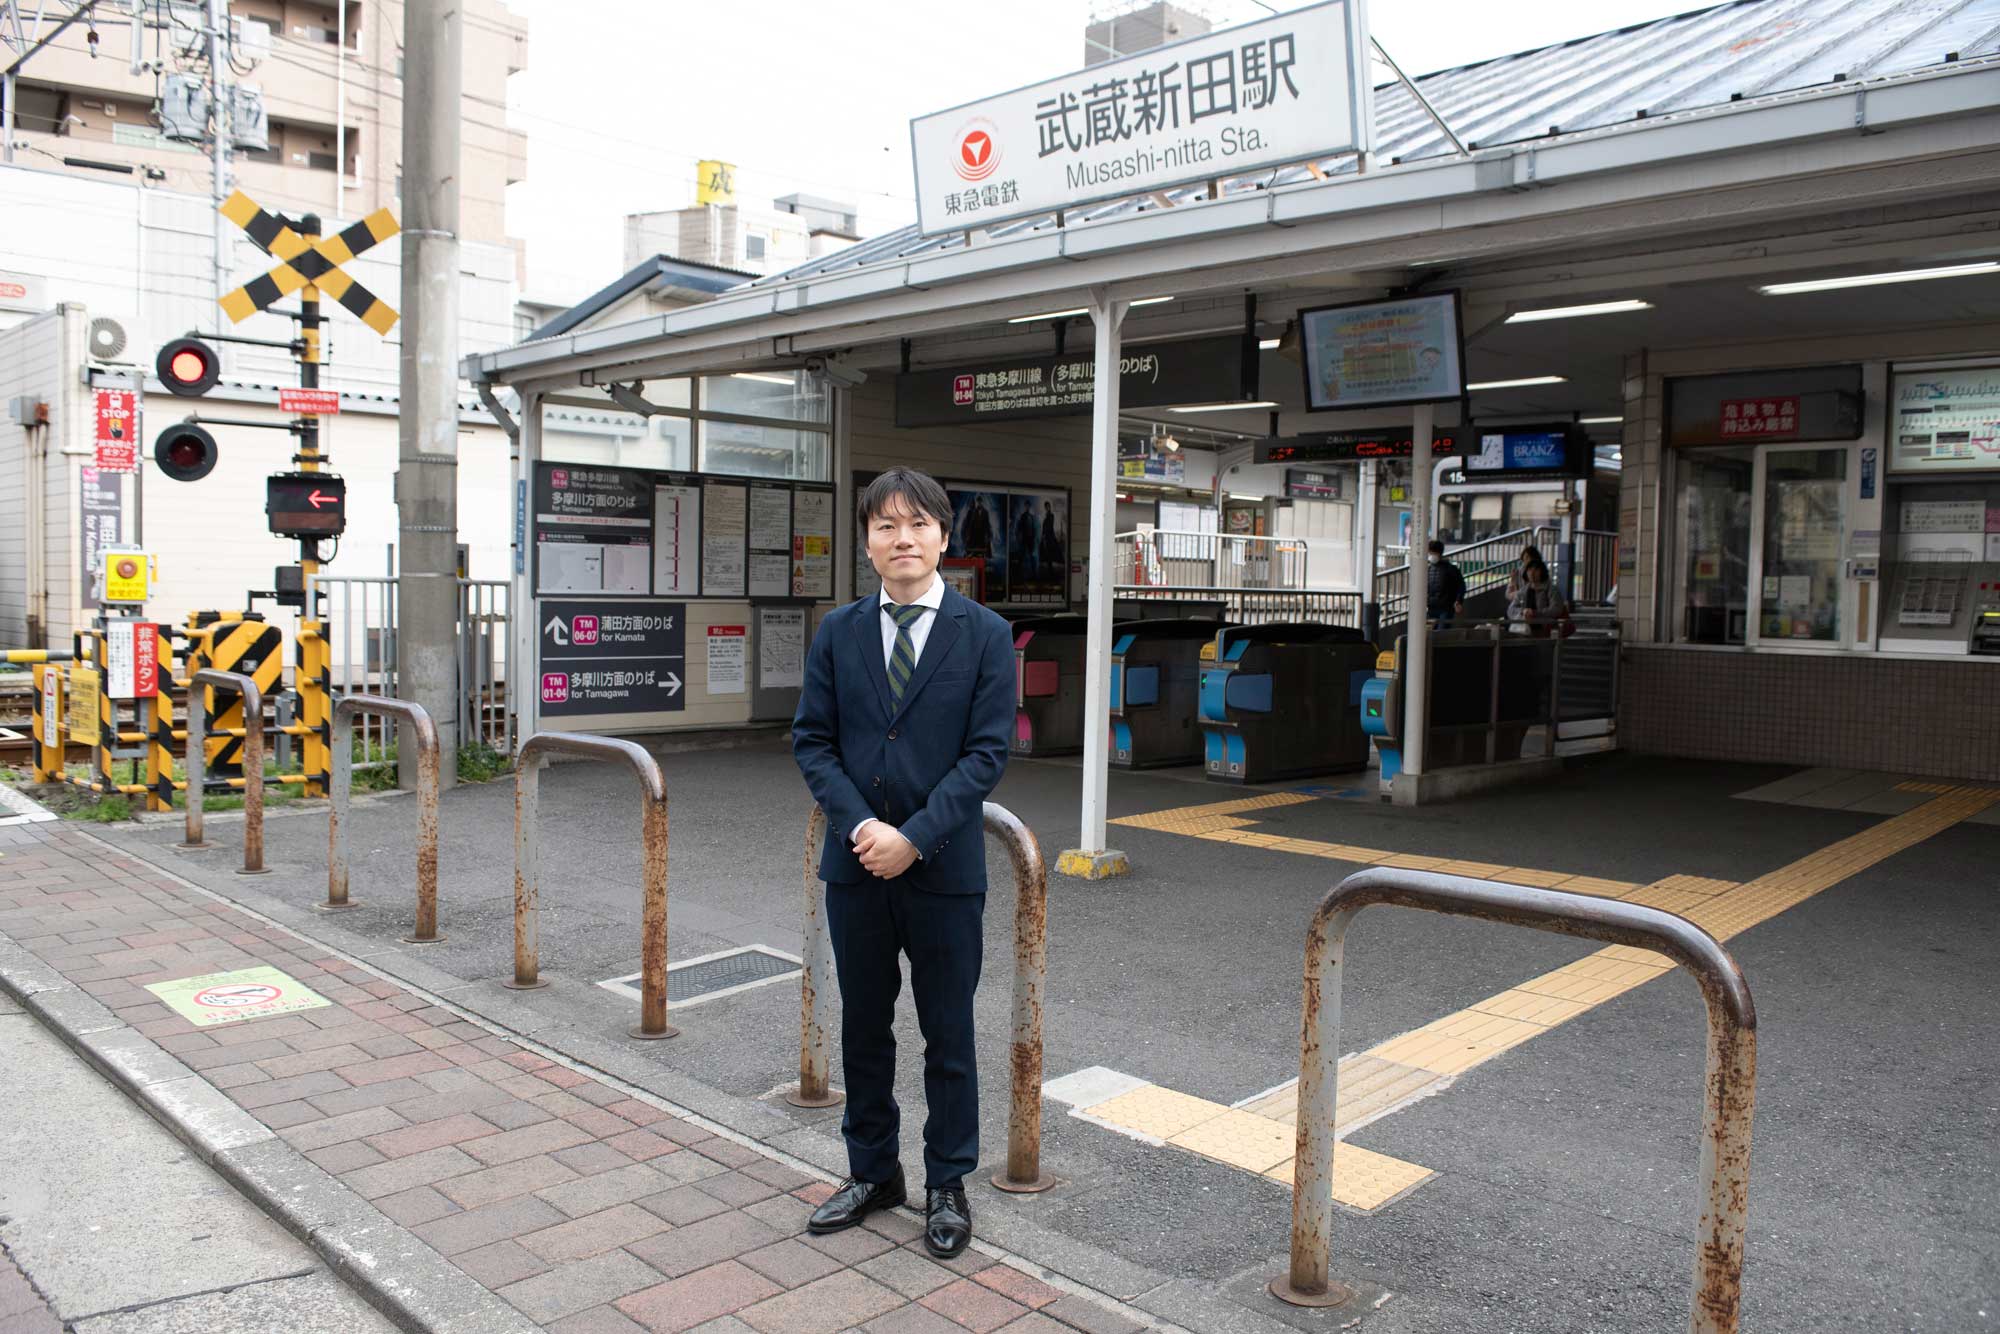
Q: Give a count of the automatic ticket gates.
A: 4